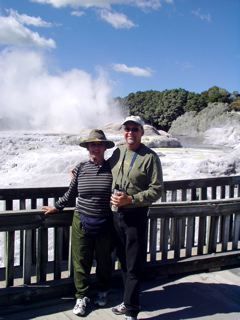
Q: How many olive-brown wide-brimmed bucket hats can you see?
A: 1